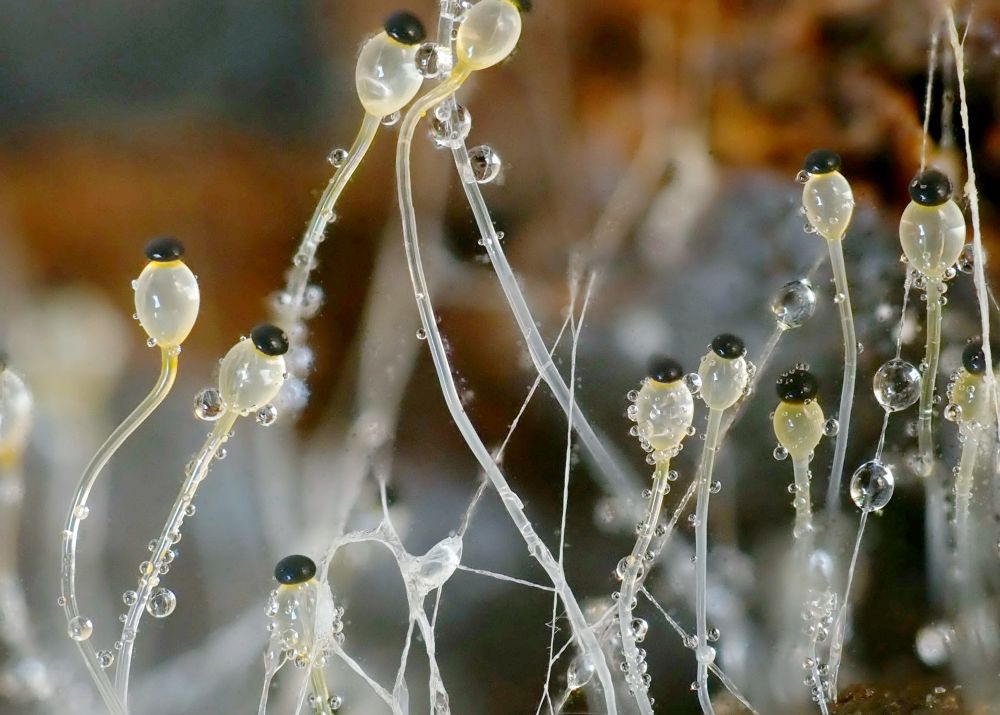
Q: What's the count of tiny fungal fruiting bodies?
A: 12